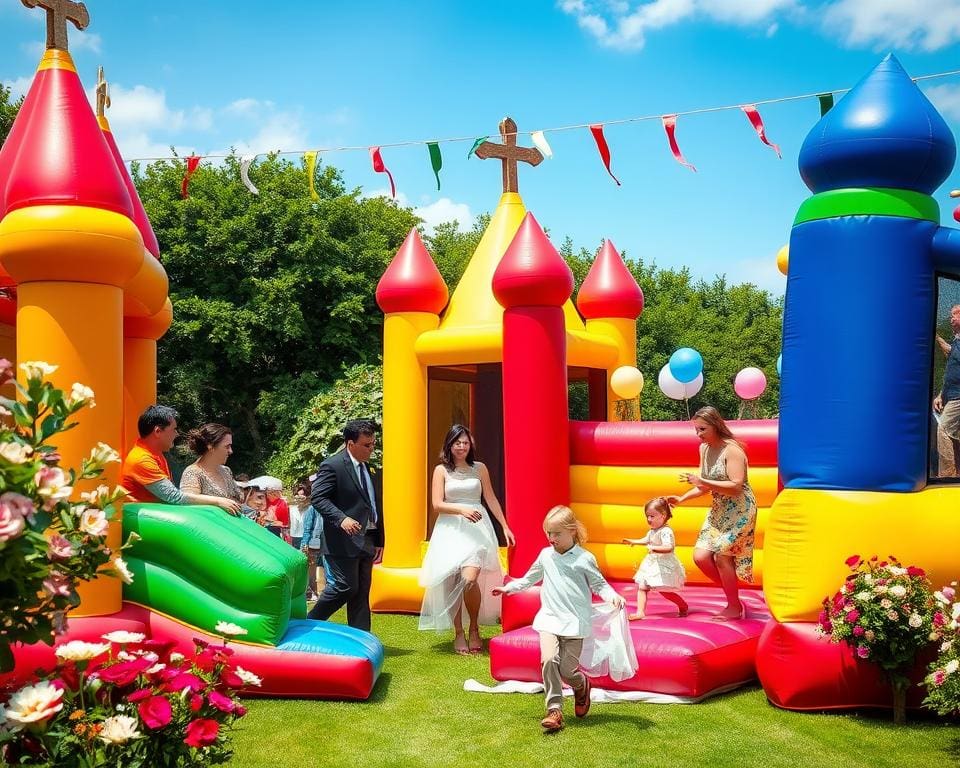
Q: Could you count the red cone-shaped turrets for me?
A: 5